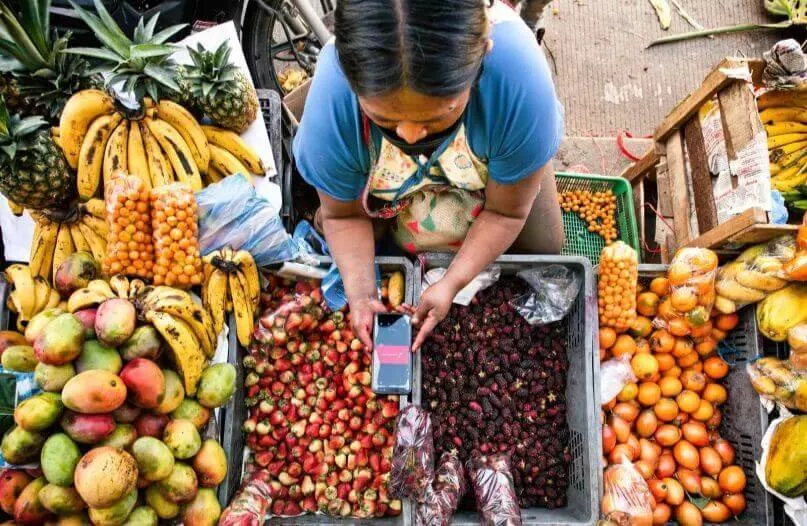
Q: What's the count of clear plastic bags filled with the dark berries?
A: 3